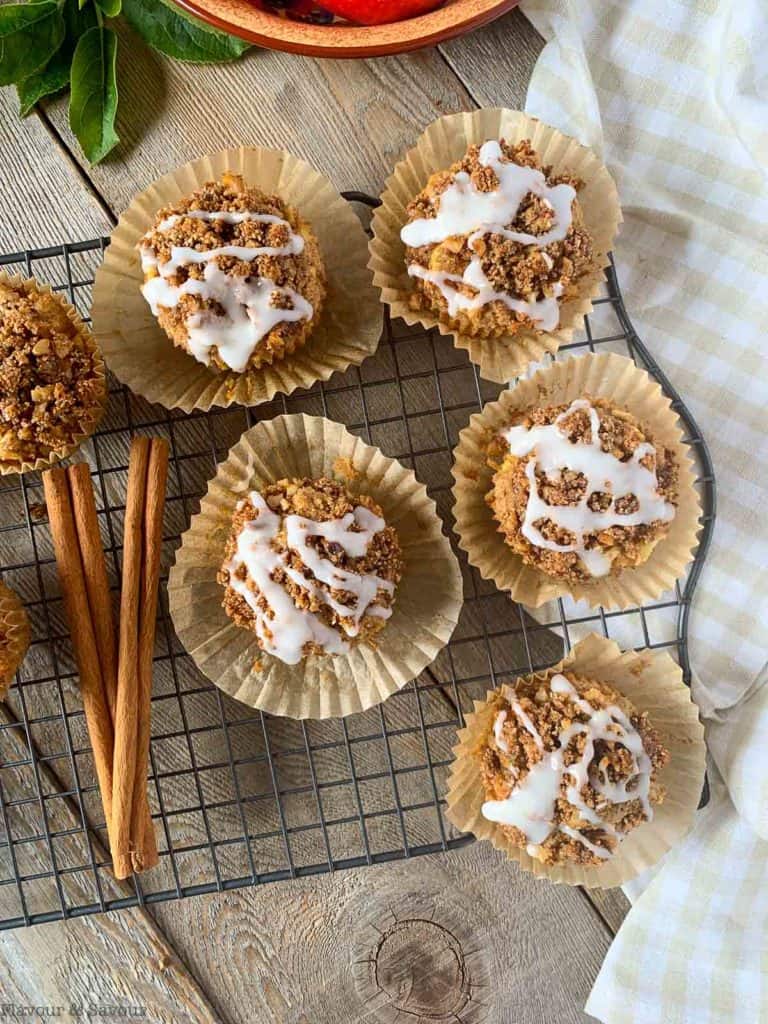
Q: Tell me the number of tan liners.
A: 7